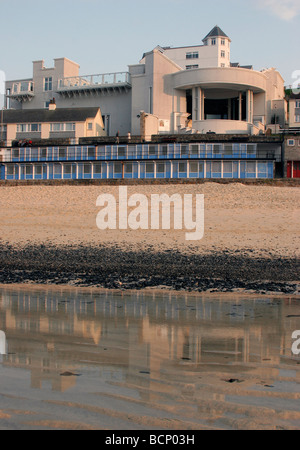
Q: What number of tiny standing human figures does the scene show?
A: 2